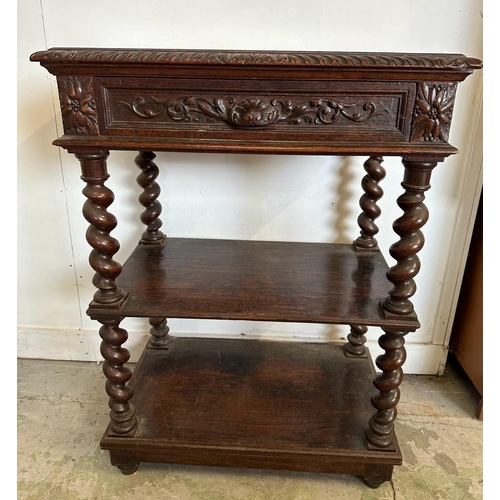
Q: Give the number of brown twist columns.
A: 8